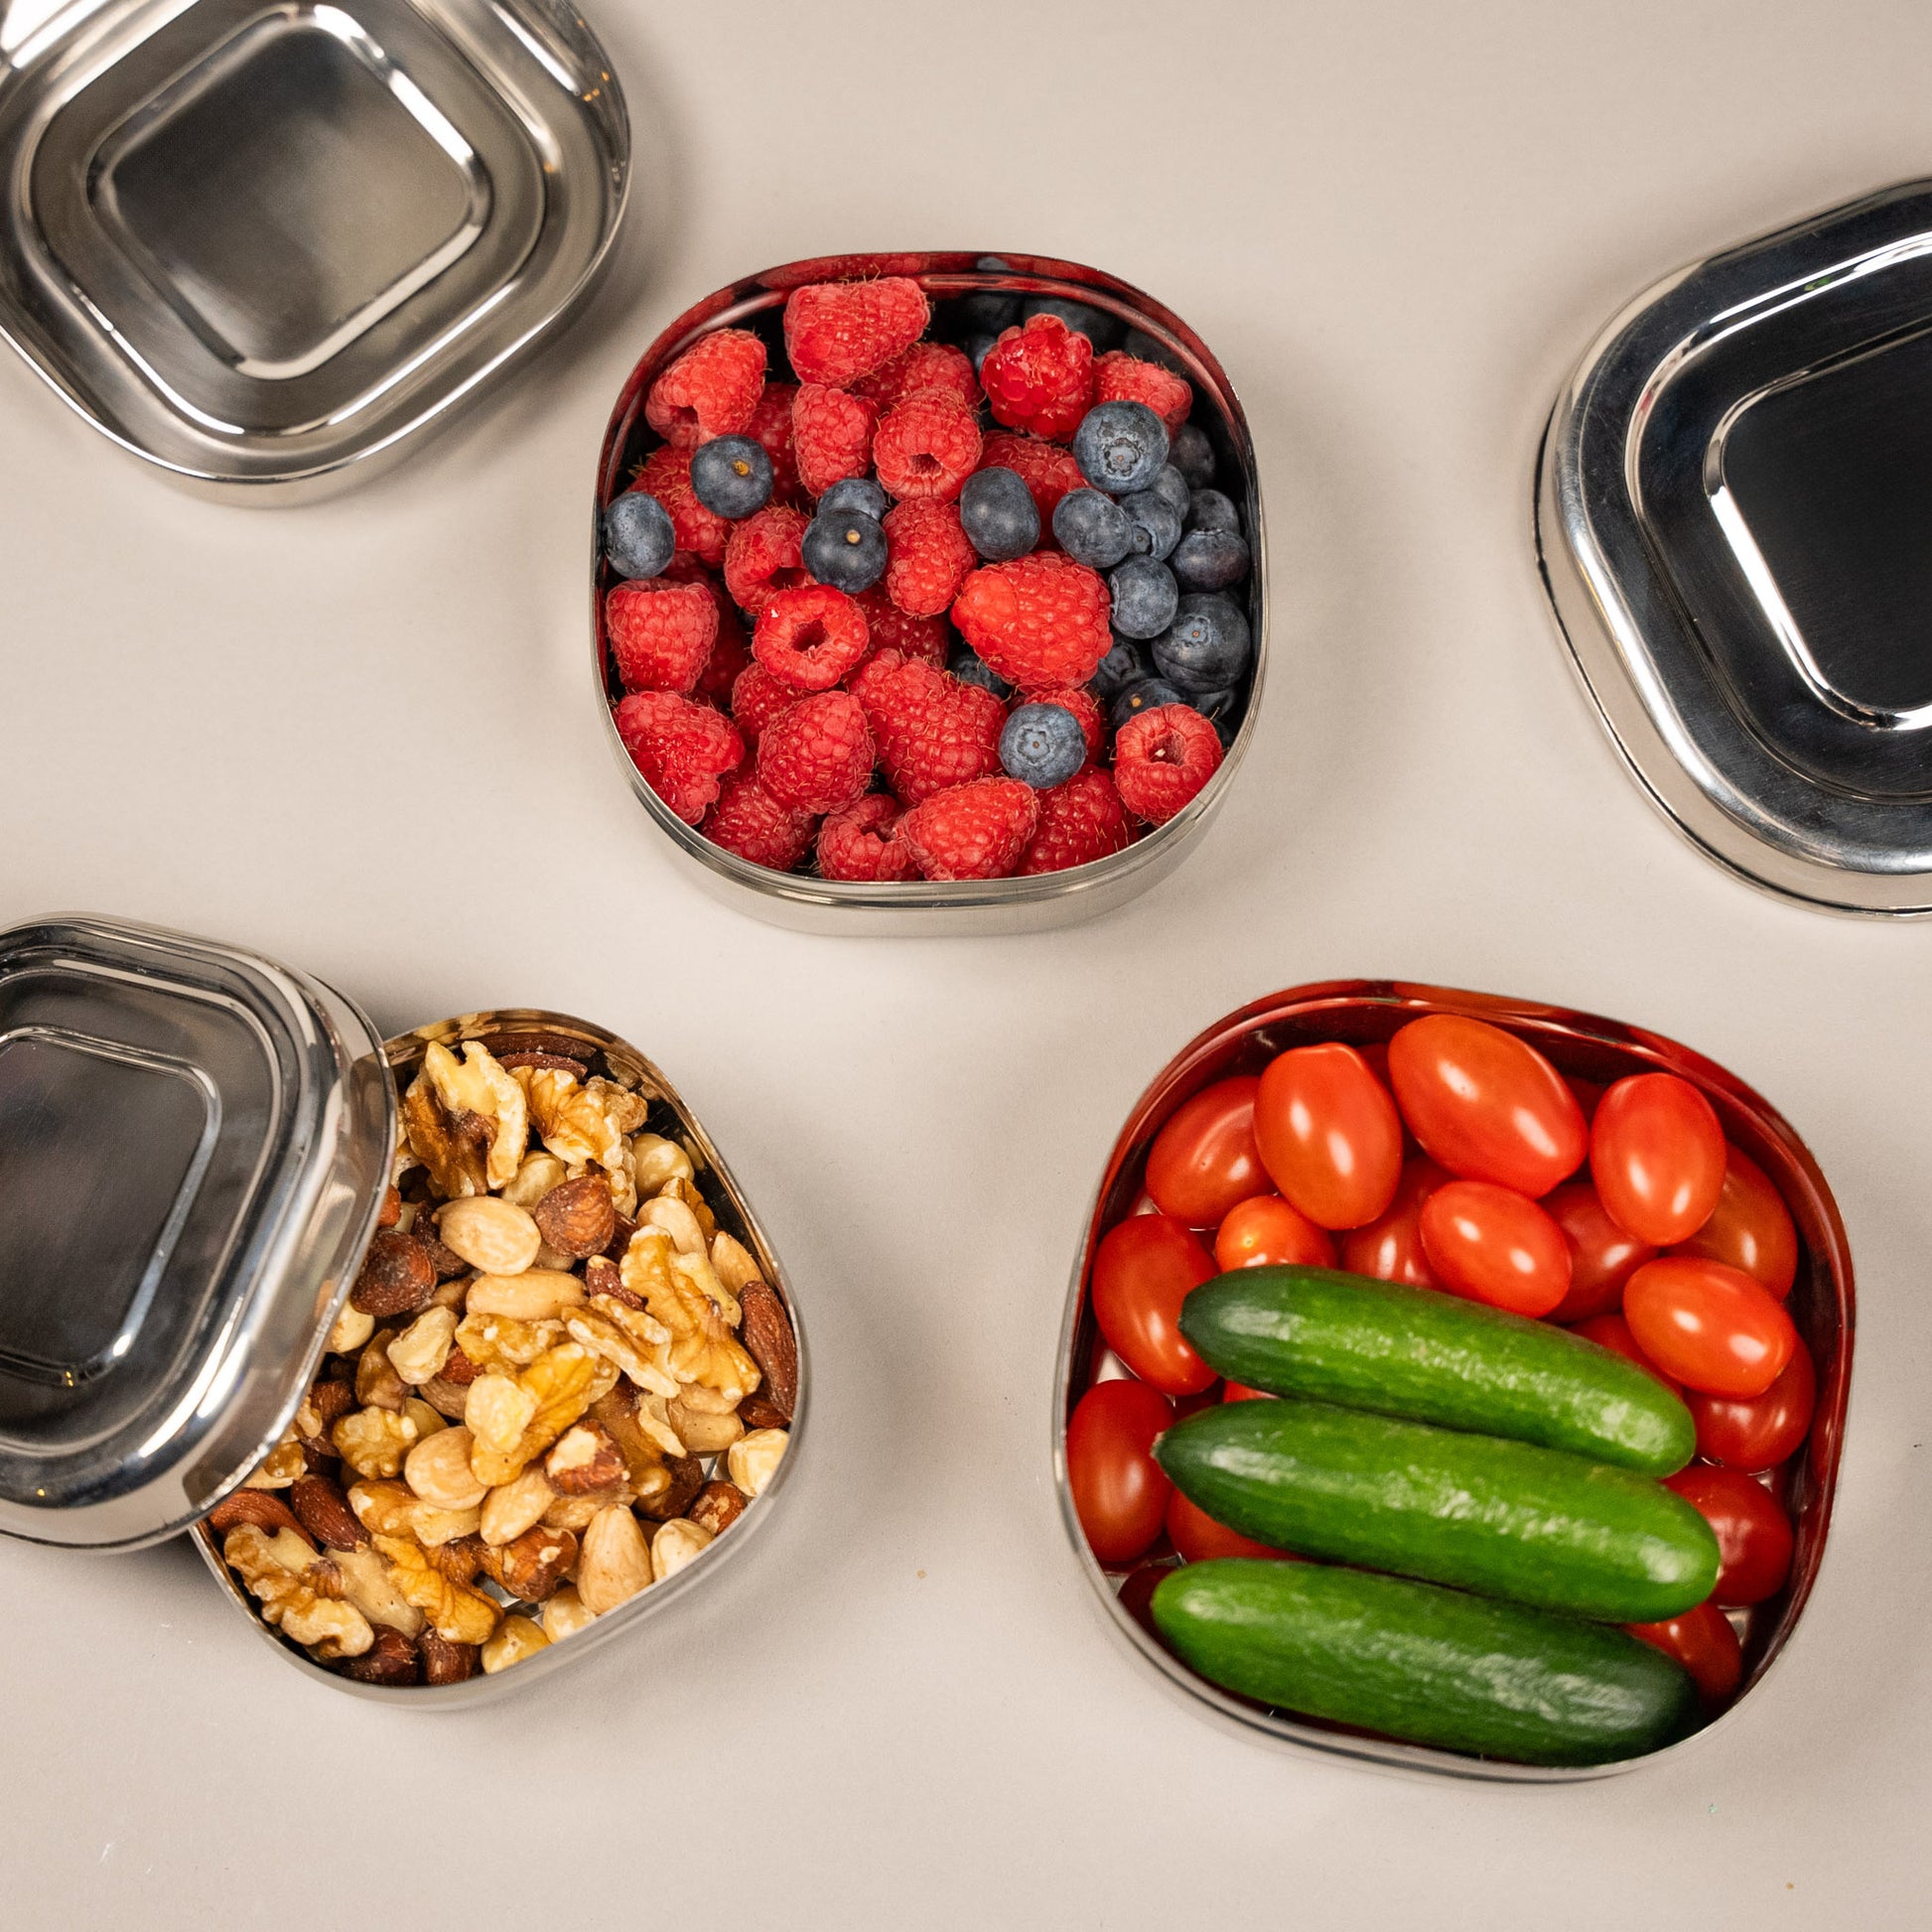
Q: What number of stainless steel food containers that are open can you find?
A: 3